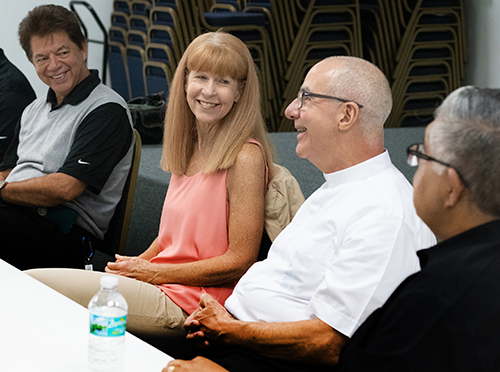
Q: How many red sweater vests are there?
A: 0